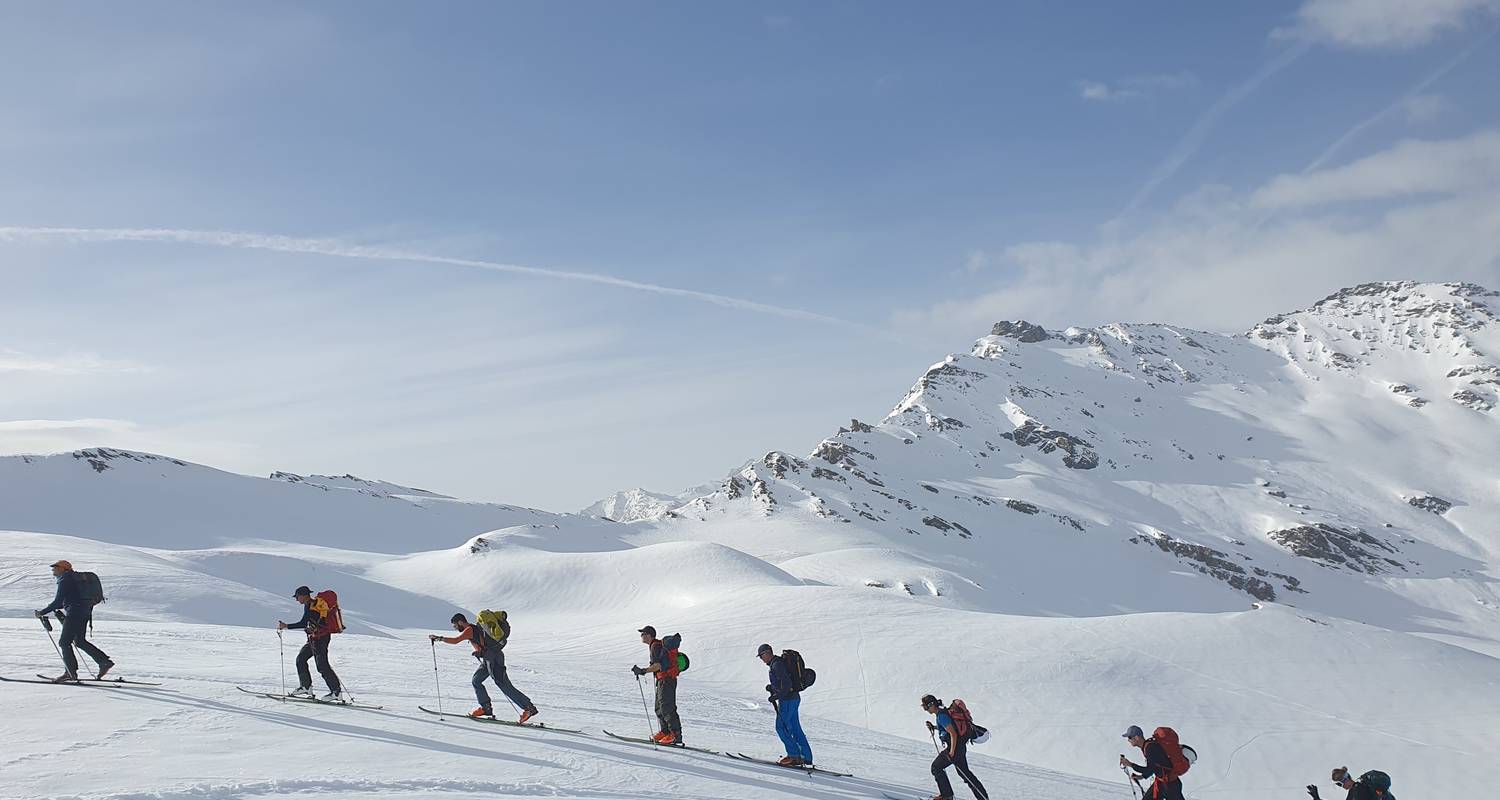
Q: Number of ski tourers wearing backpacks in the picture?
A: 8